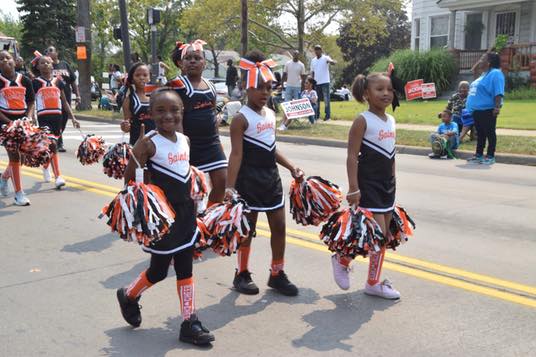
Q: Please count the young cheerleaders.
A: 7